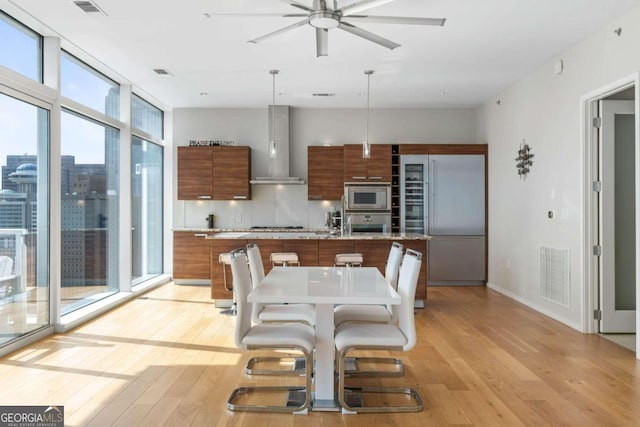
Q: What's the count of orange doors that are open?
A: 0